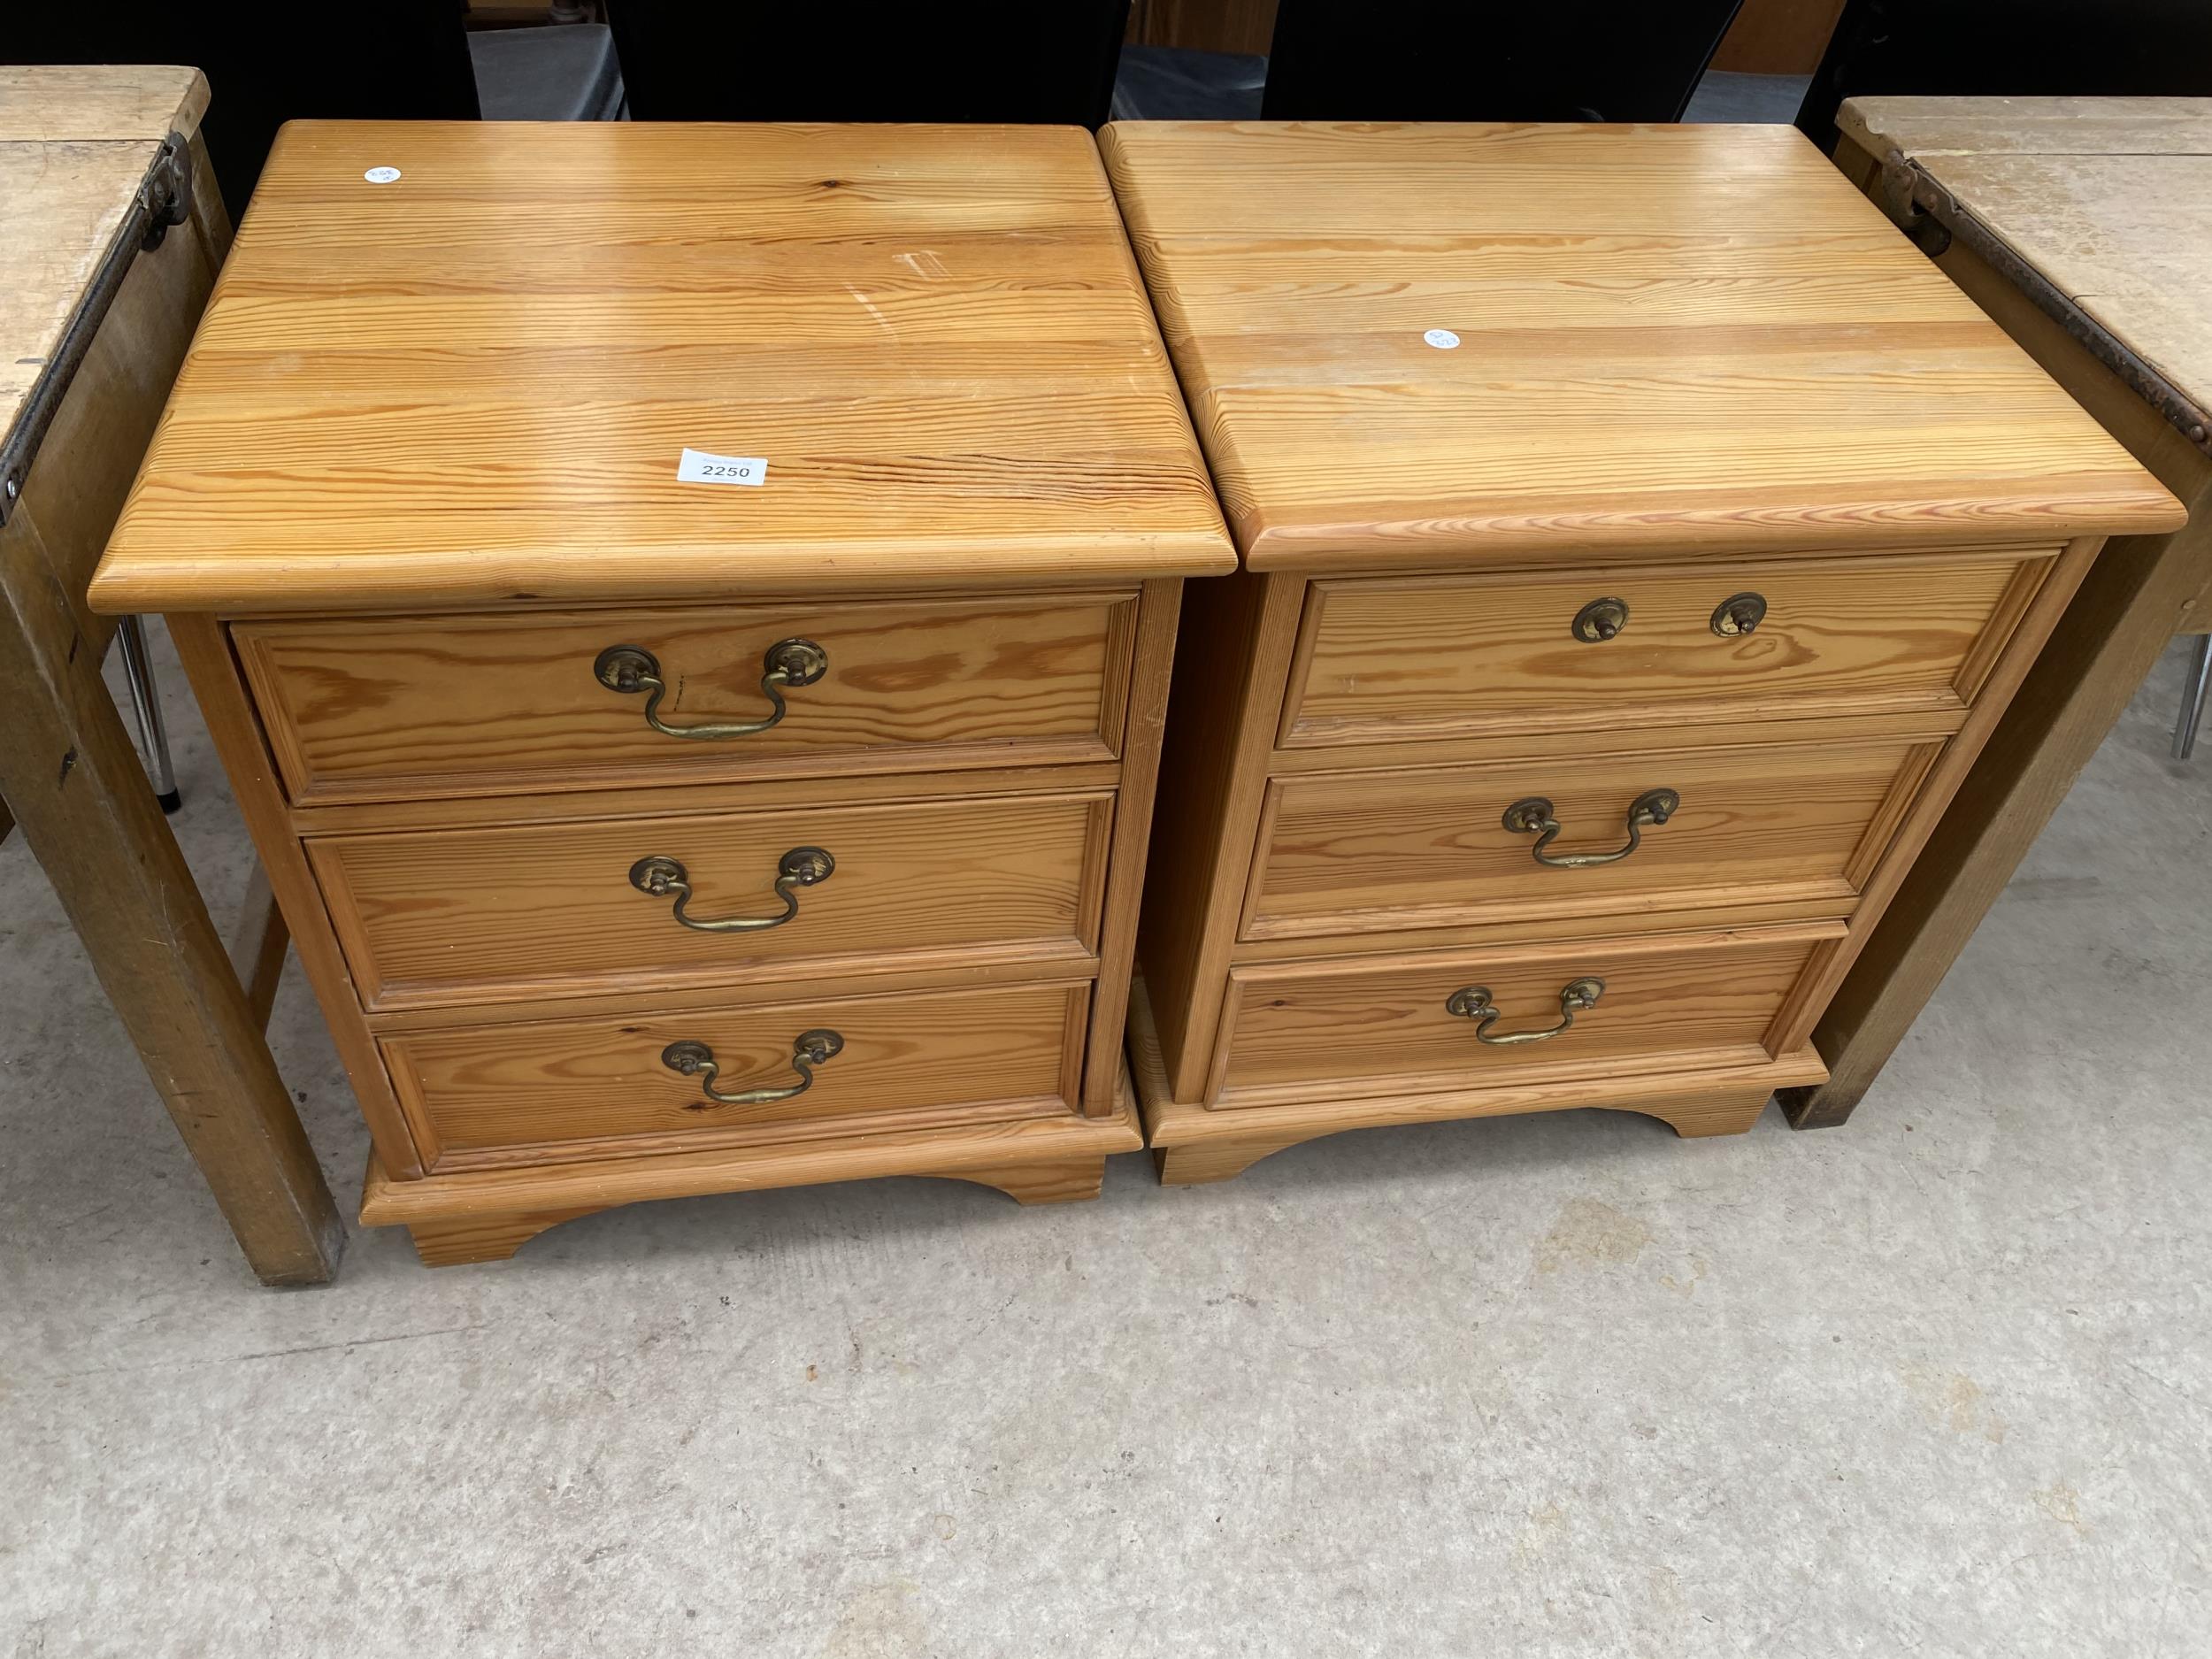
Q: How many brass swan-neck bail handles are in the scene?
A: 5